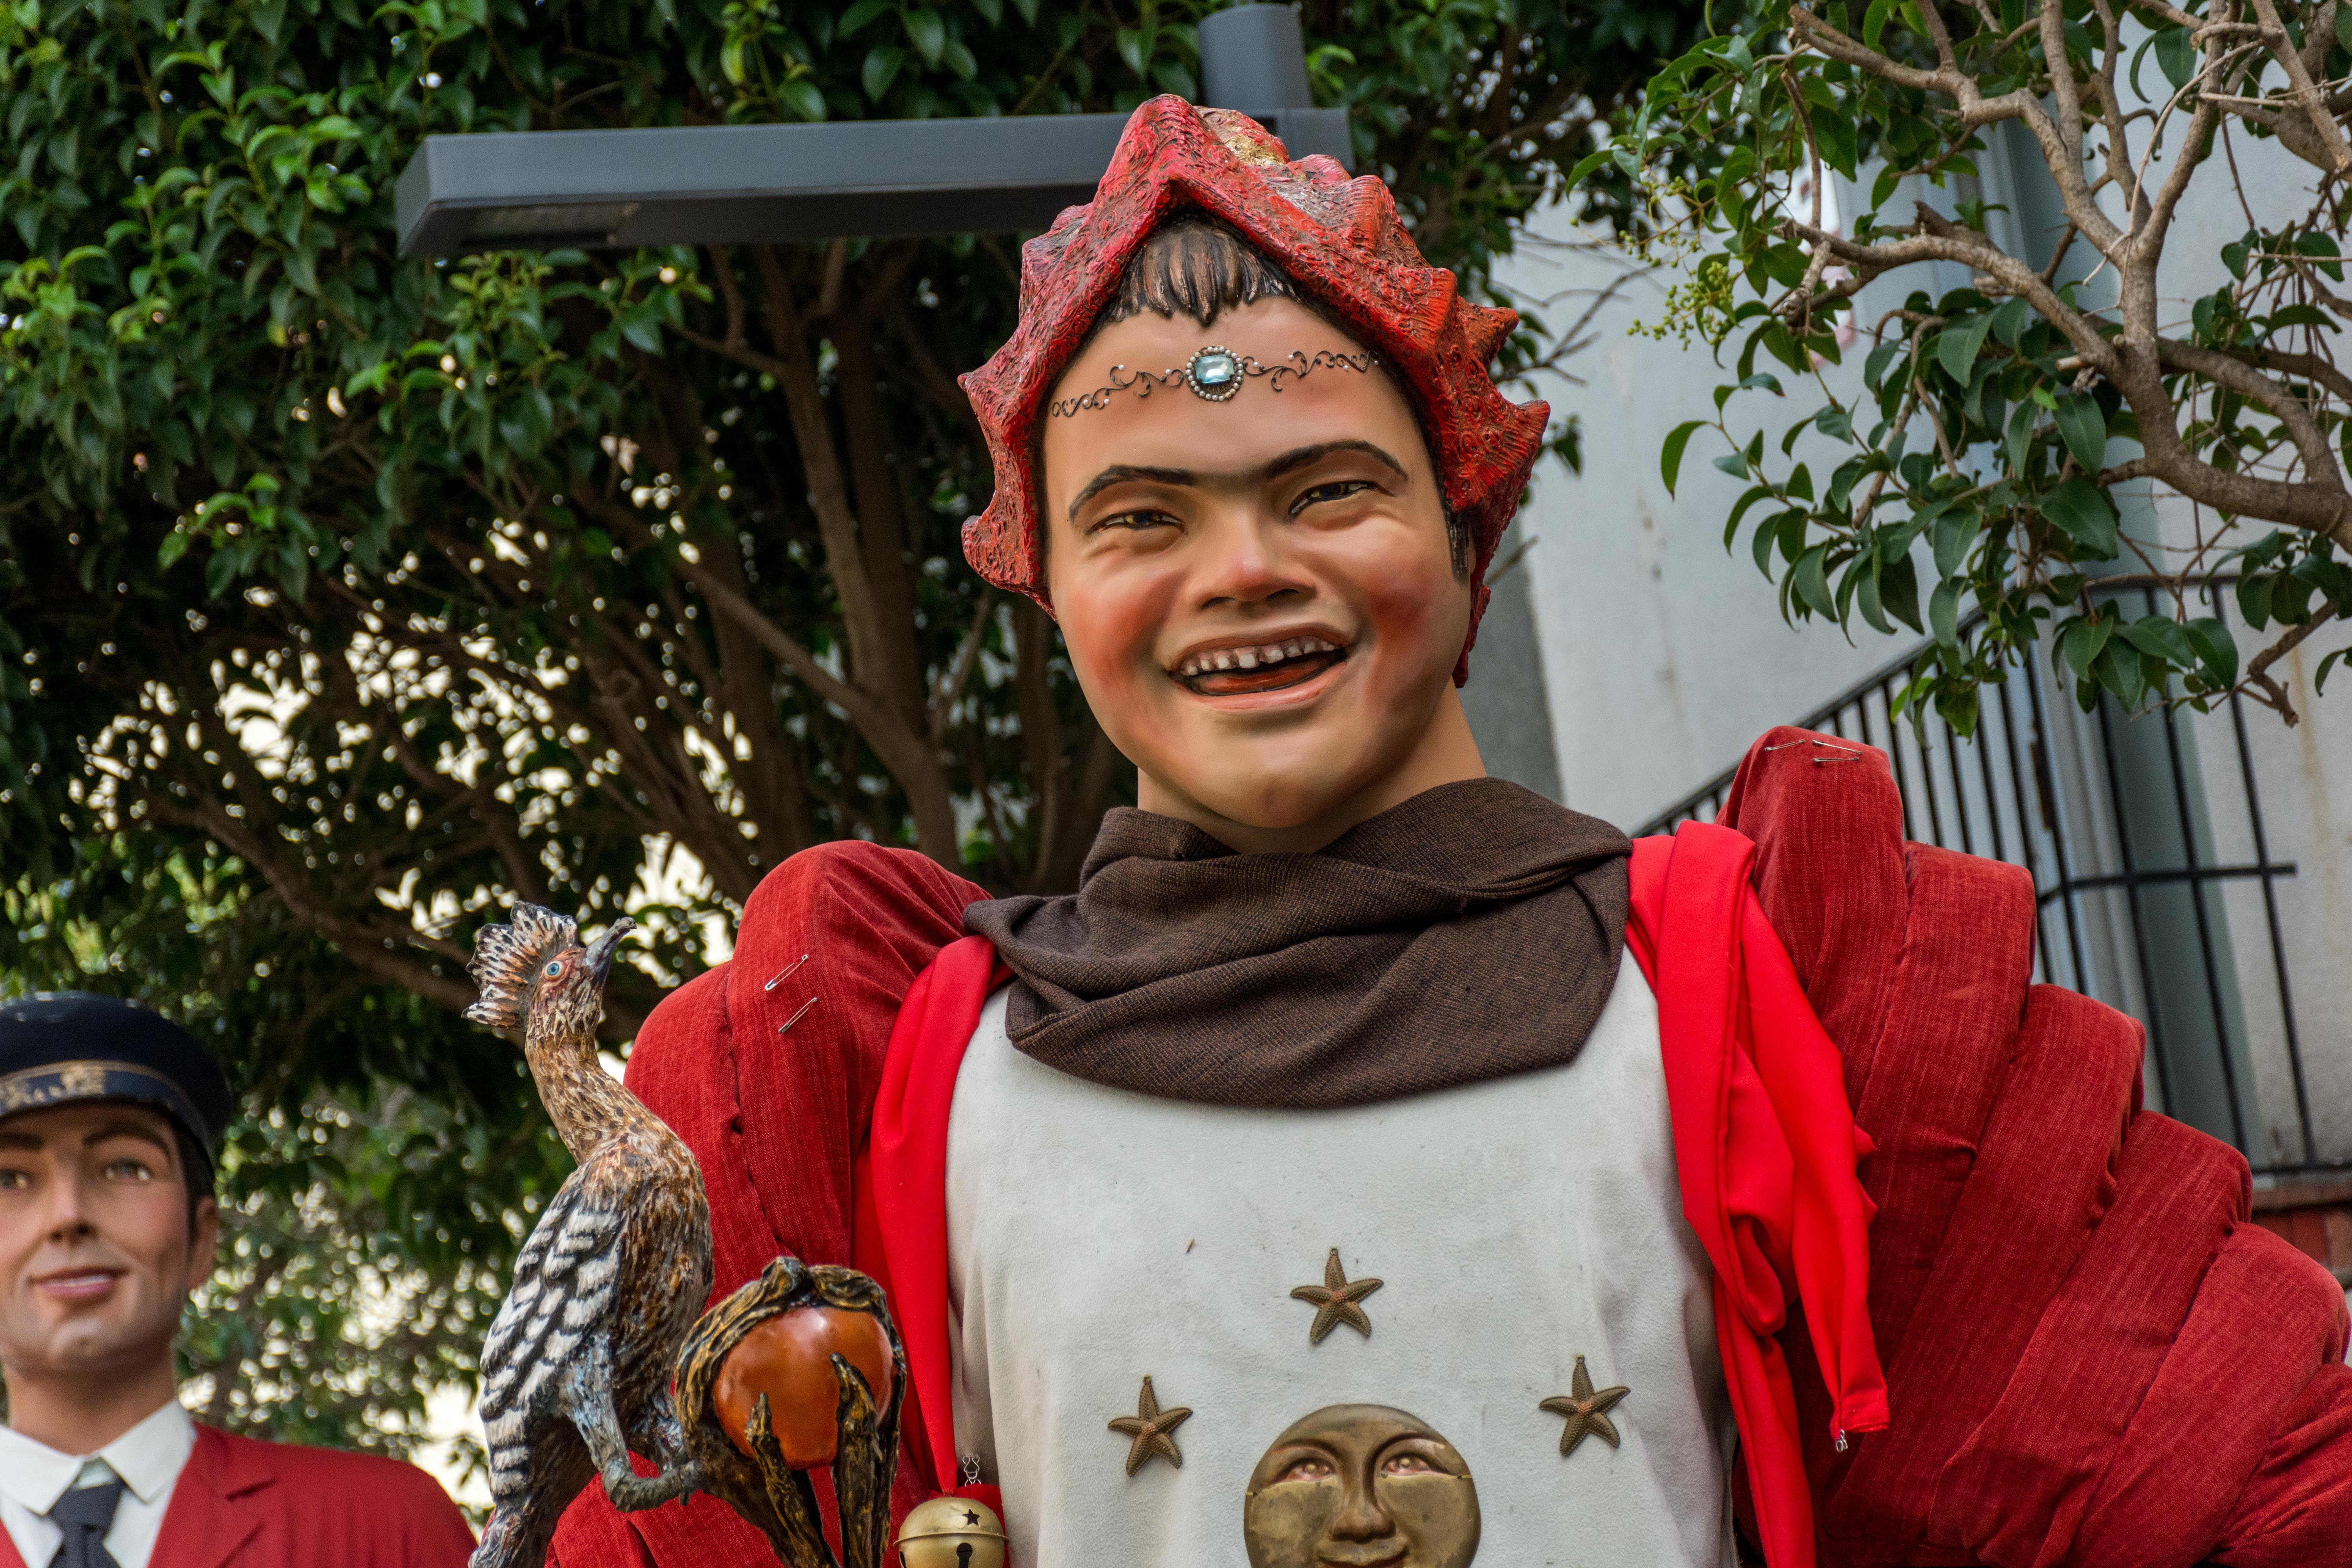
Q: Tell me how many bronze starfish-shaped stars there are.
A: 3